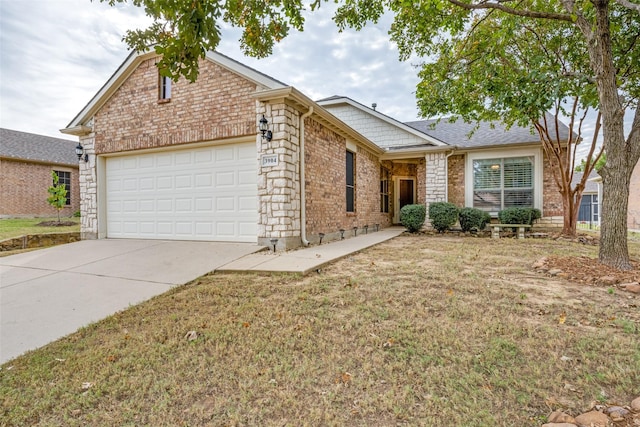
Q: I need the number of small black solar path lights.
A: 6